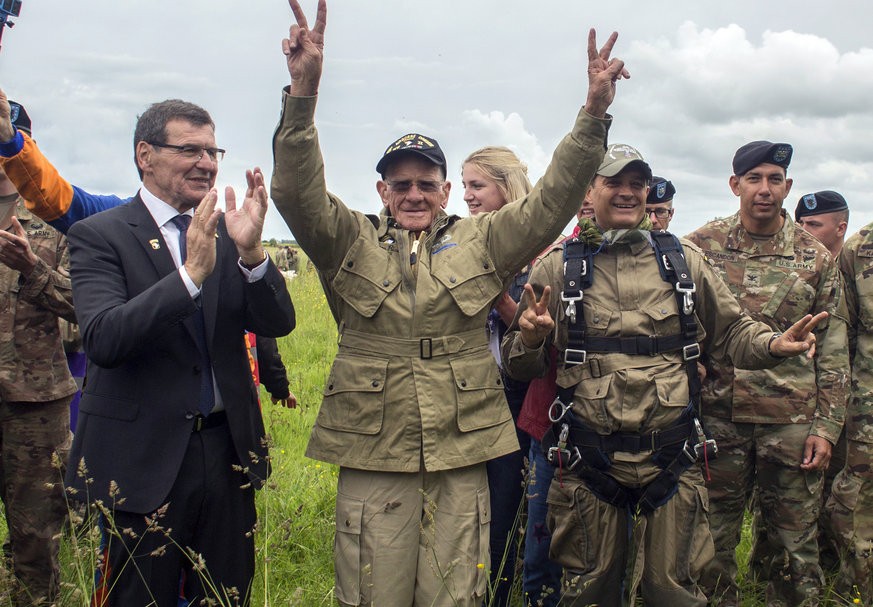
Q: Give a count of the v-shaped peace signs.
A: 4